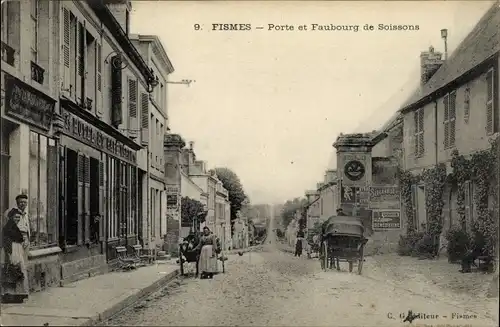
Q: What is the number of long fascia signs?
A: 2